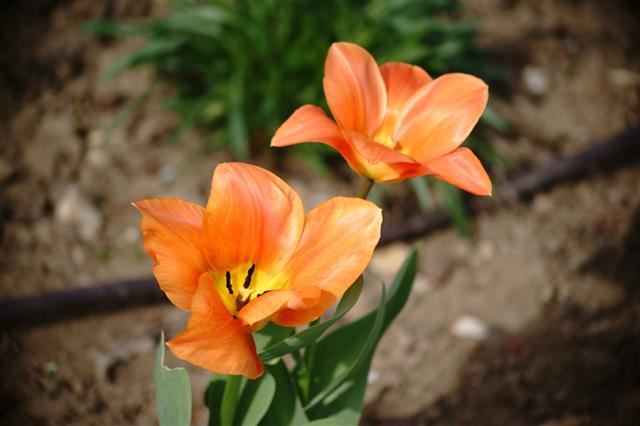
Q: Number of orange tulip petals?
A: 12